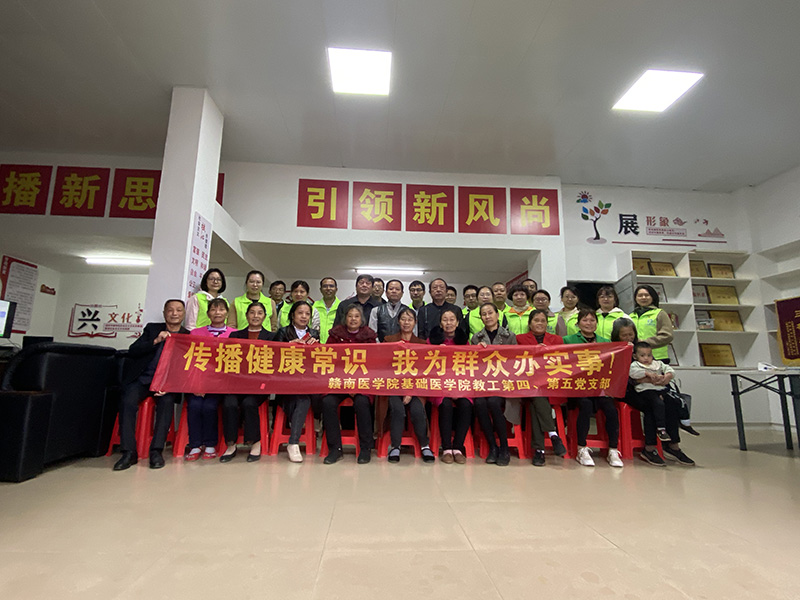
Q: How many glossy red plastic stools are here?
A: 11